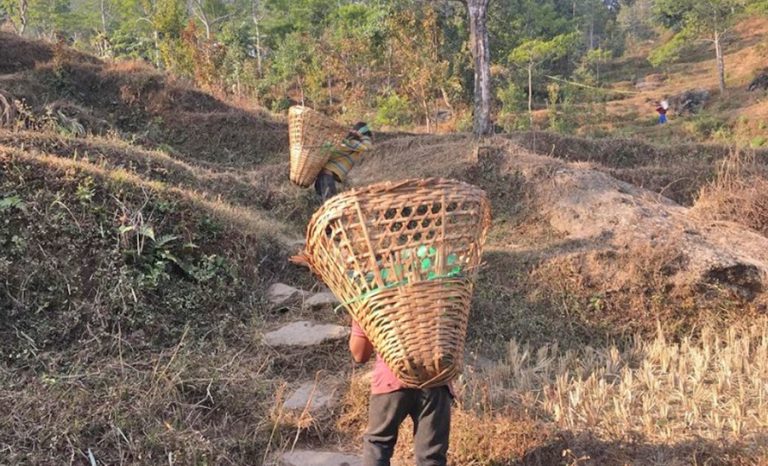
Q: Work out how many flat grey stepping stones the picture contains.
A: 5